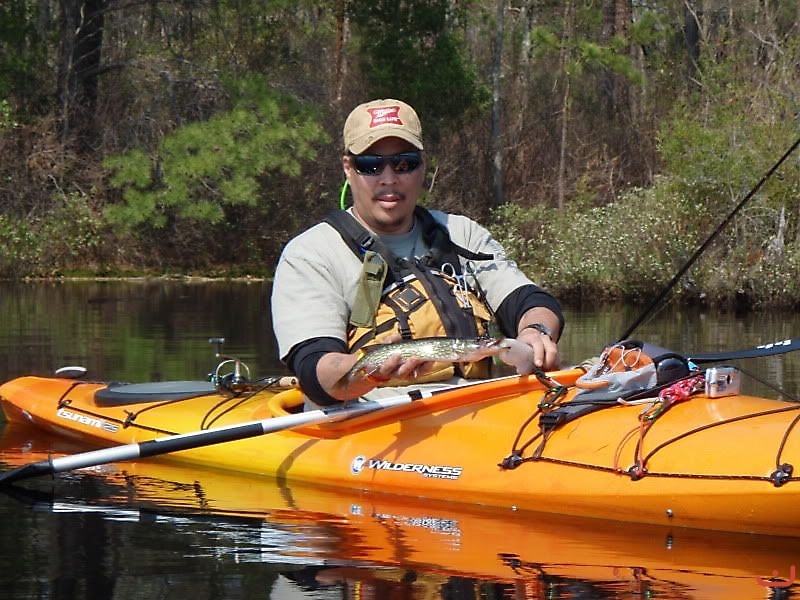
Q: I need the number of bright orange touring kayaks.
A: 1